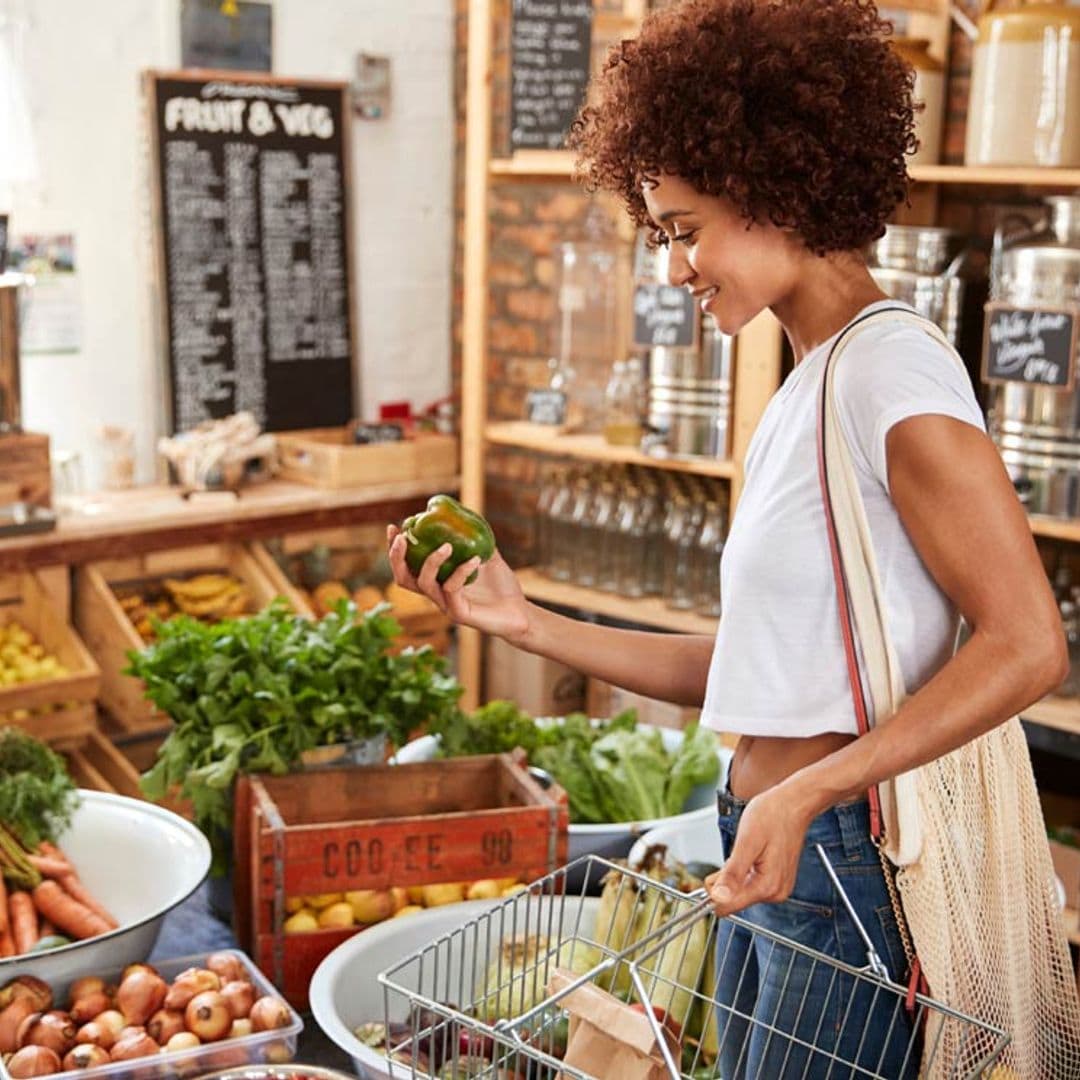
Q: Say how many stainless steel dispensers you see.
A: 3